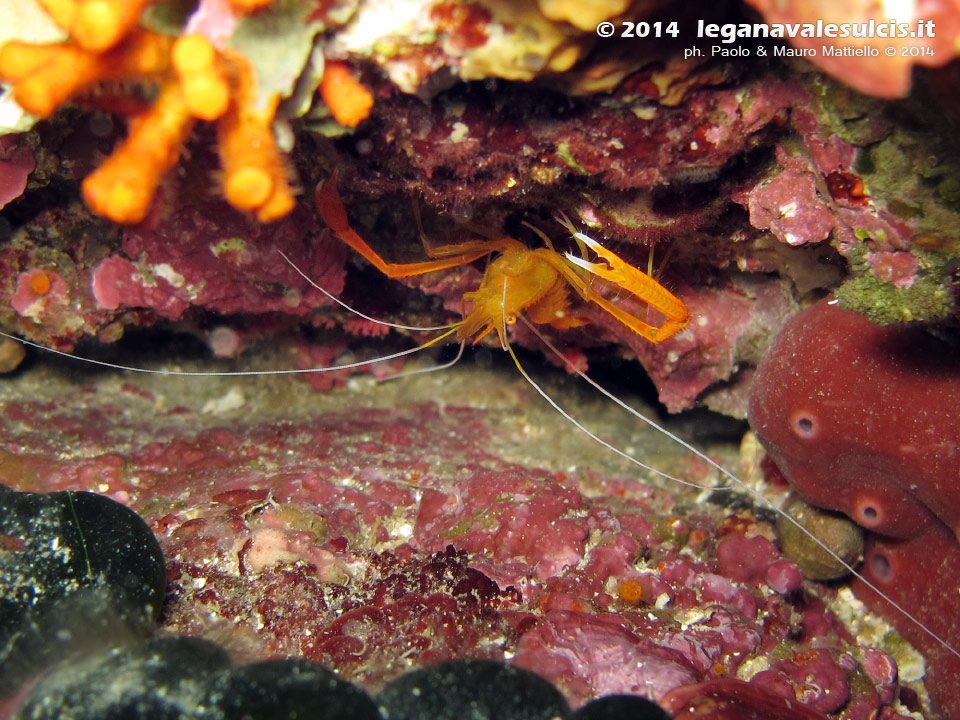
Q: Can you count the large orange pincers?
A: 2